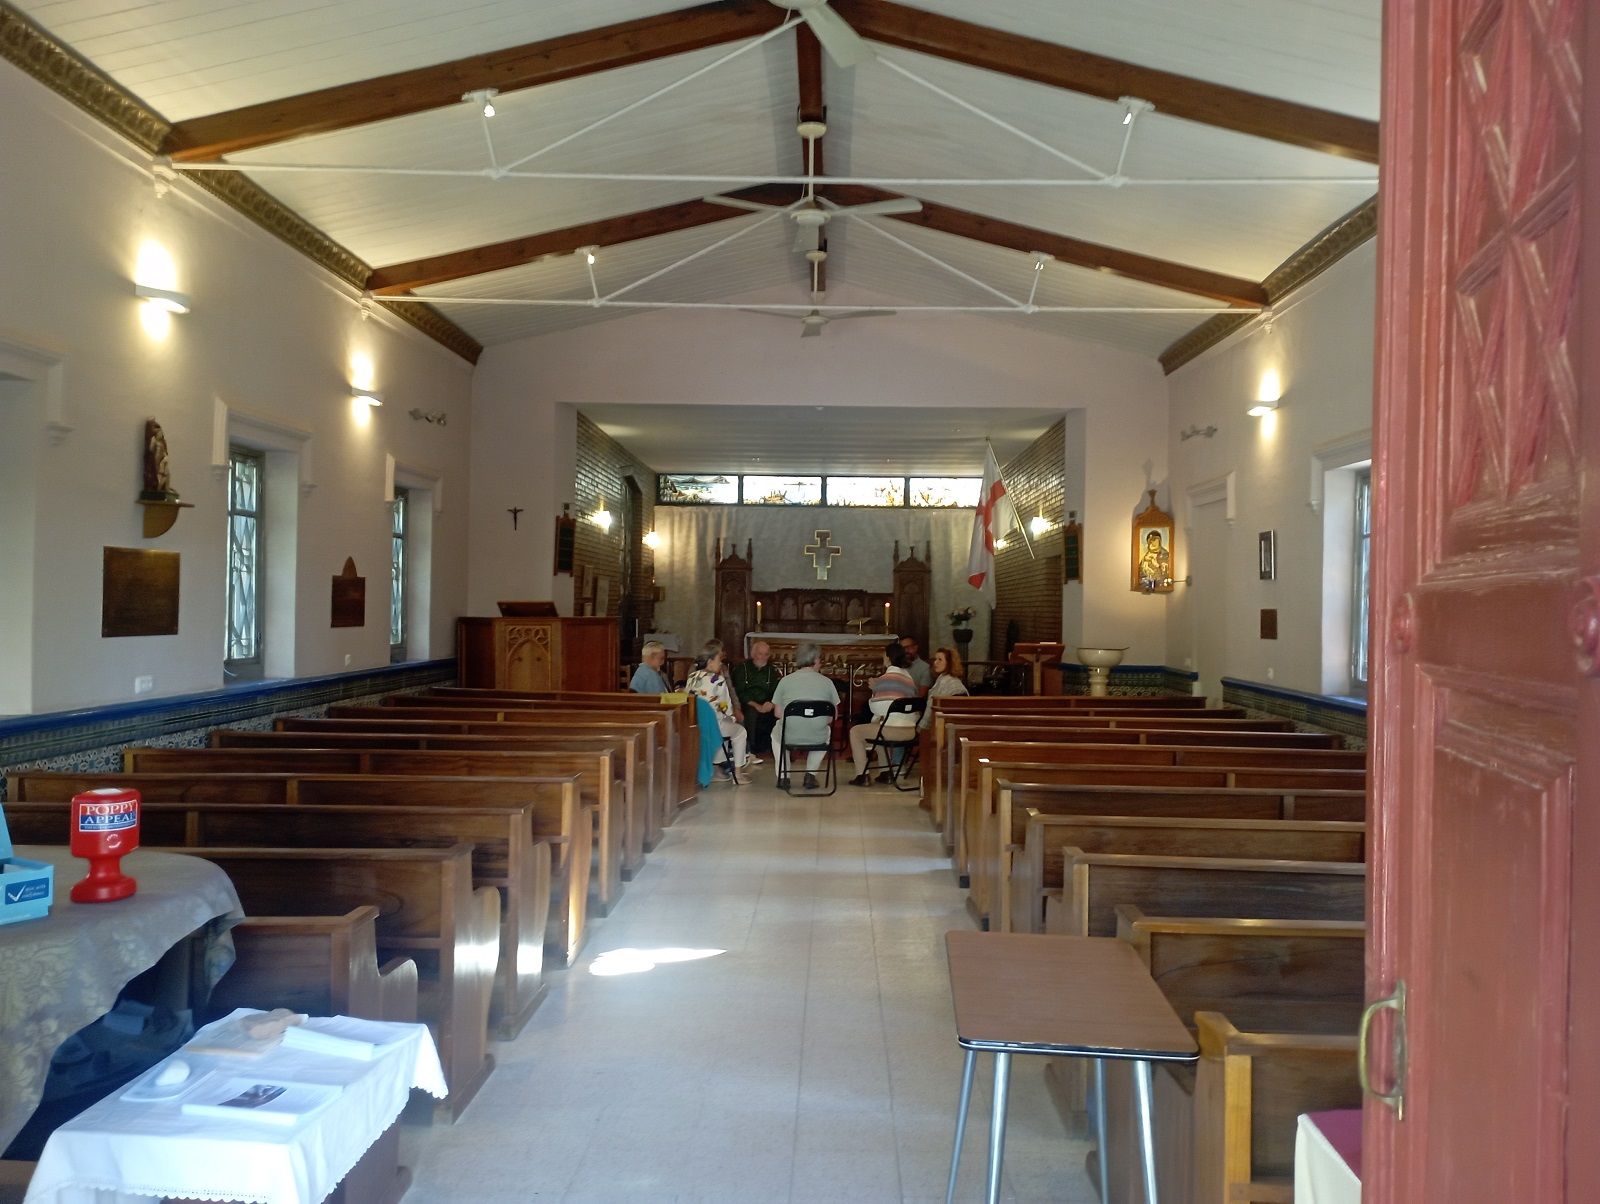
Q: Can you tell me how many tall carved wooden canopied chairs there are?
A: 2